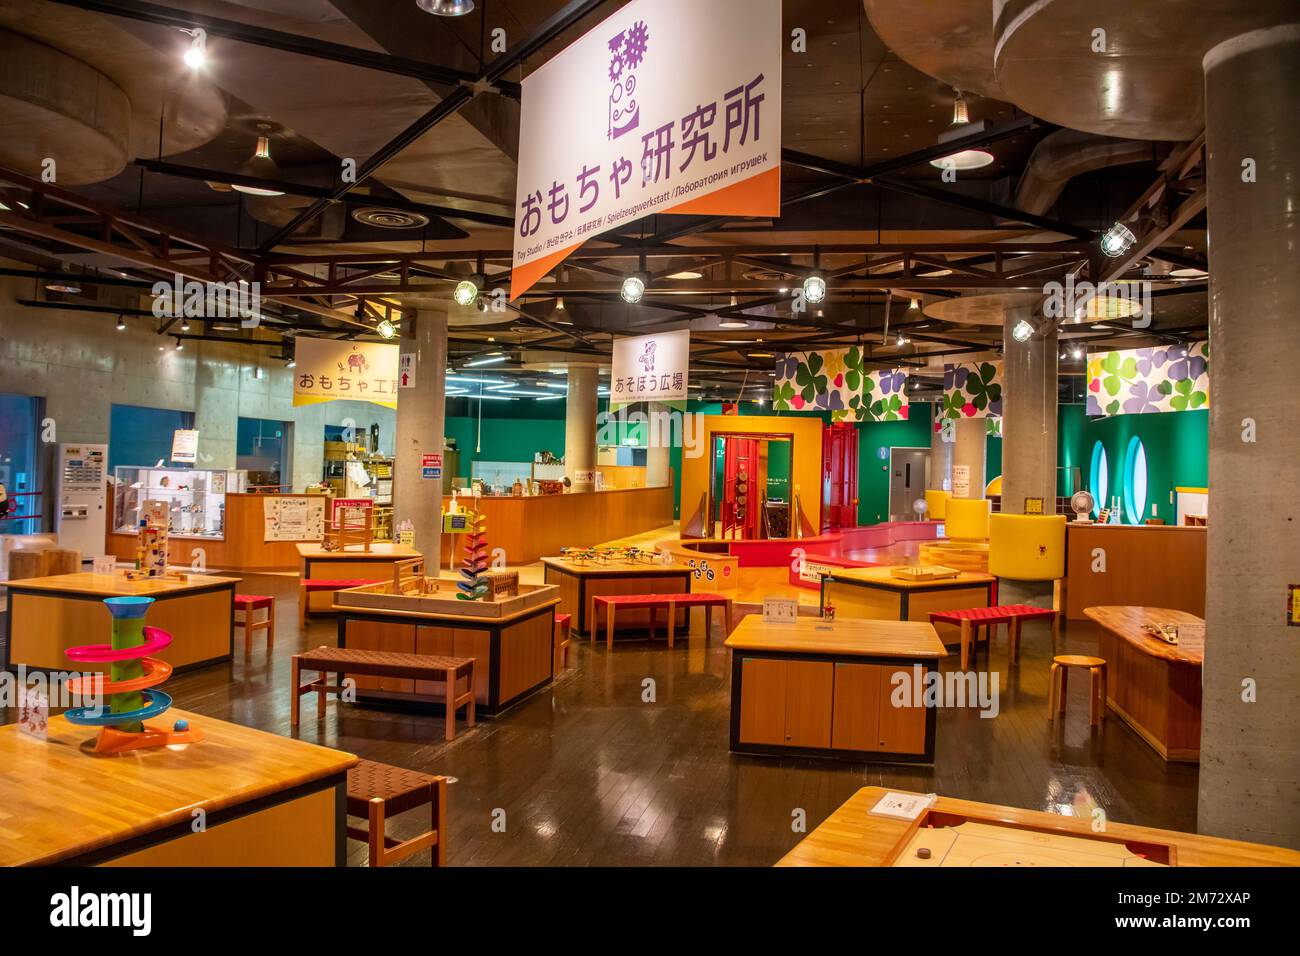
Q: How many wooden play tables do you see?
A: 9